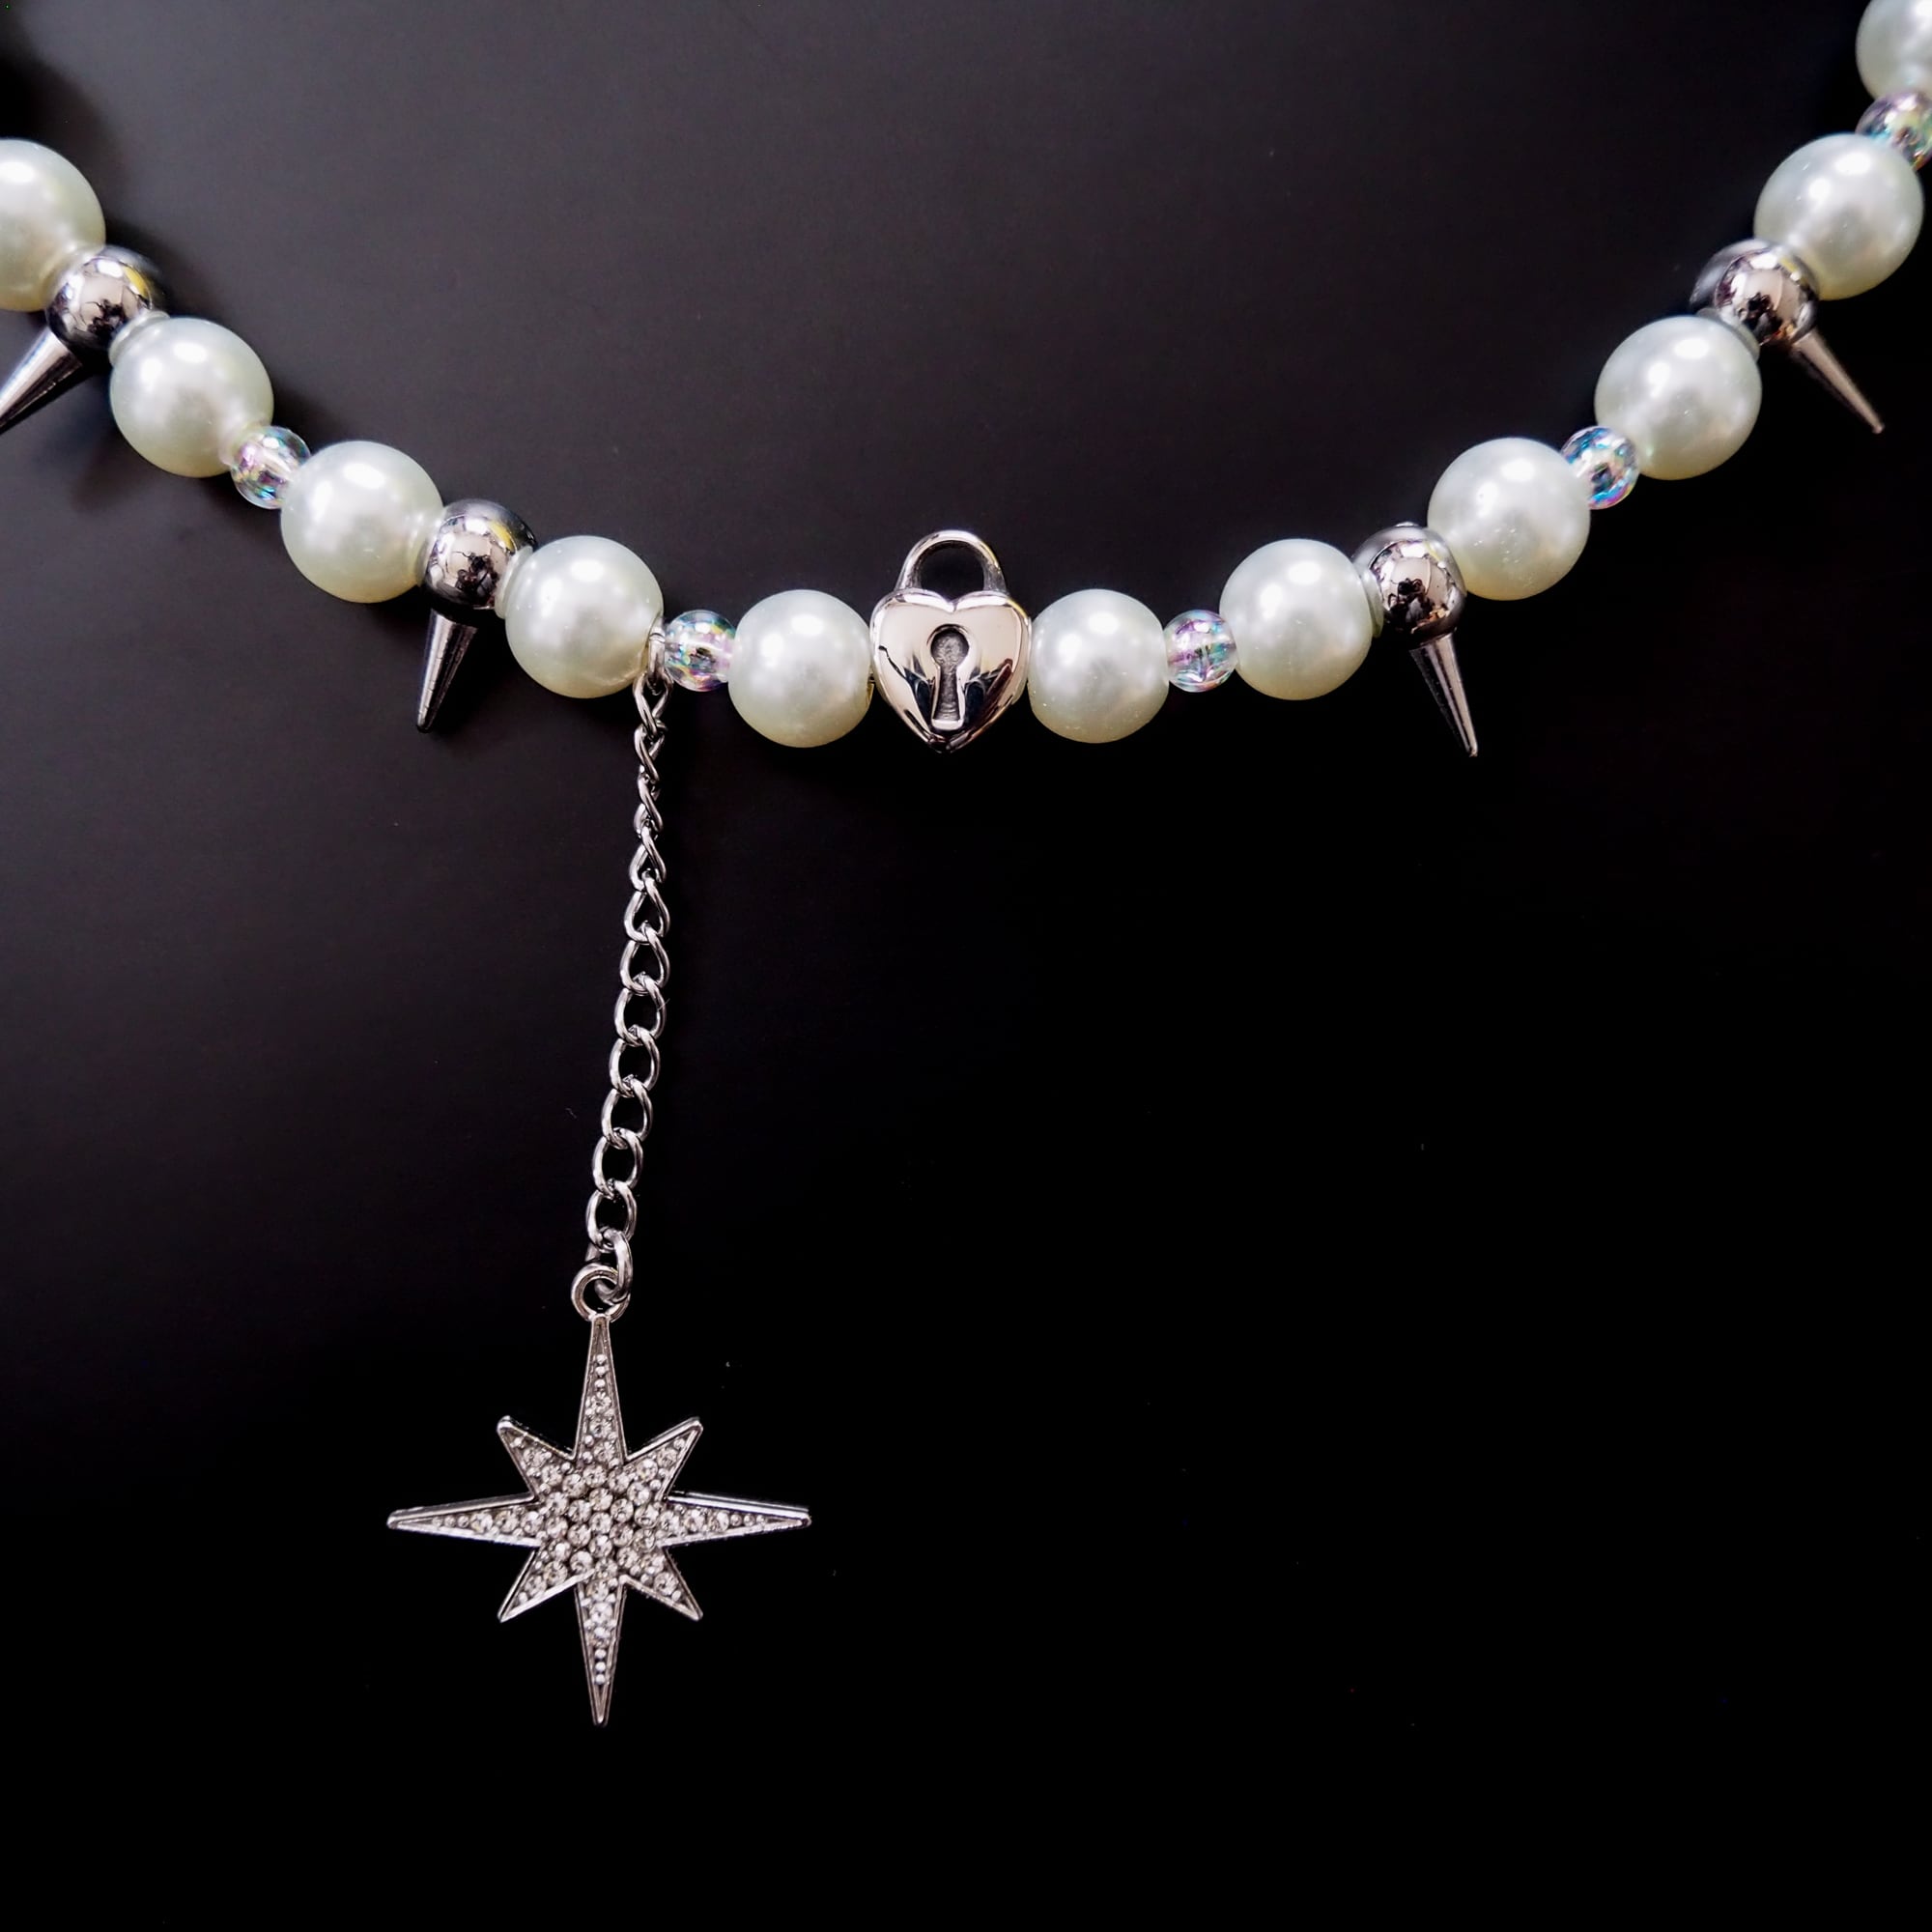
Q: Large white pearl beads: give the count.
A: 11